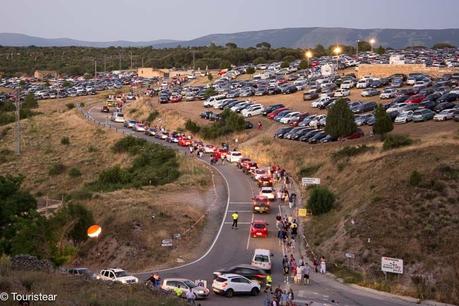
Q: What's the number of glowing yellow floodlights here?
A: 3